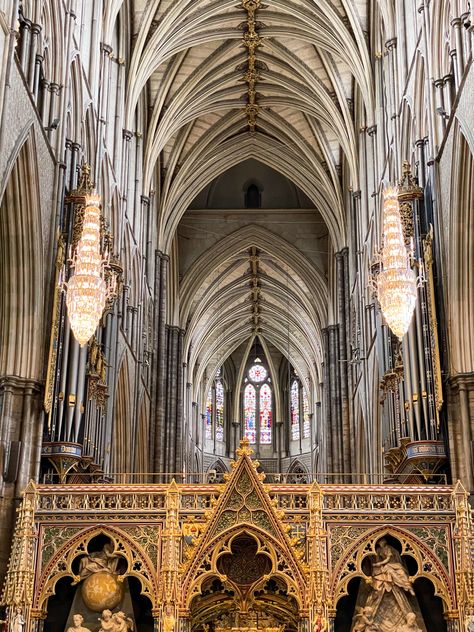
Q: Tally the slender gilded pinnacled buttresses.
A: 4